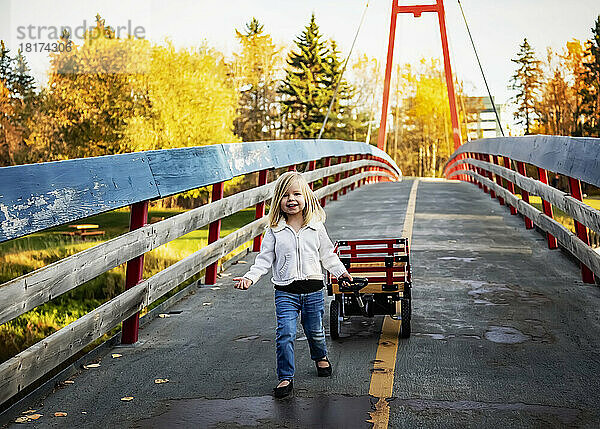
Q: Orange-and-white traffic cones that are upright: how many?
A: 0